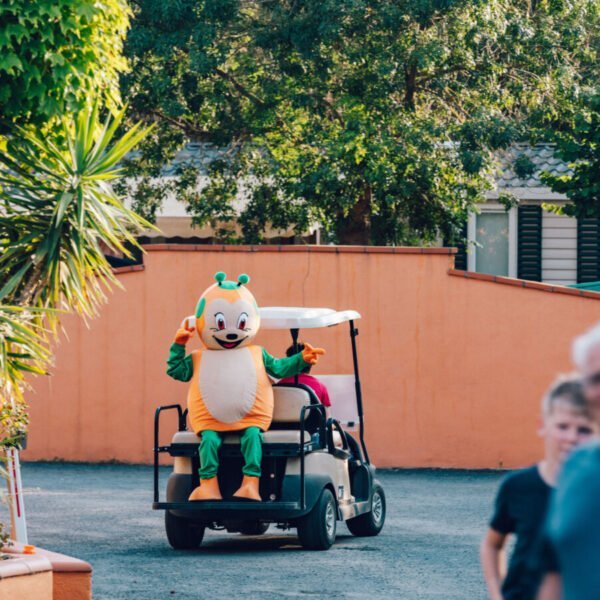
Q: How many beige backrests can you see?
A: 1